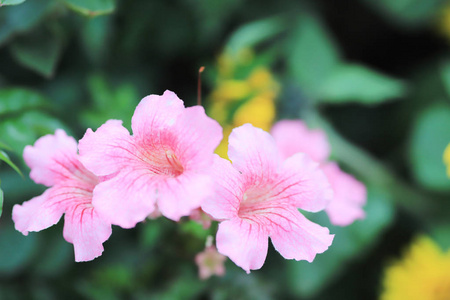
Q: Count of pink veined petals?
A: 13